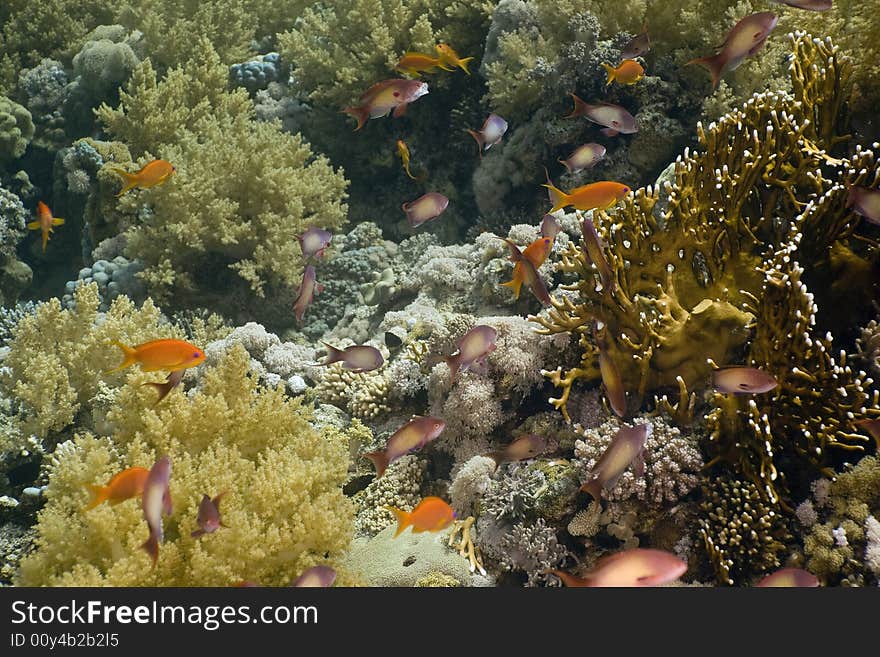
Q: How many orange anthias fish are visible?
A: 11